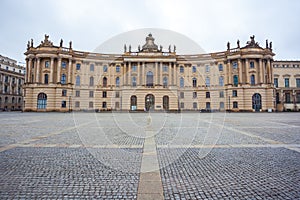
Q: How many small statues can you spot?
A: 14